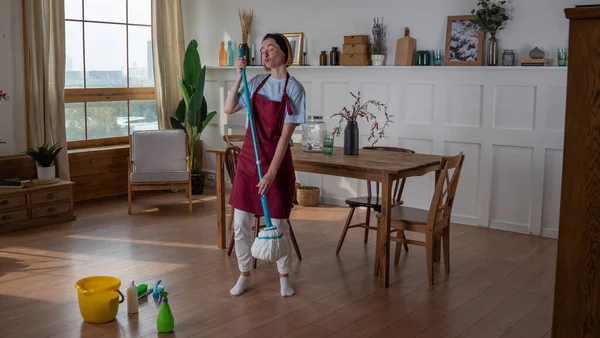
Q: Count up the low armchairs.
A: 1